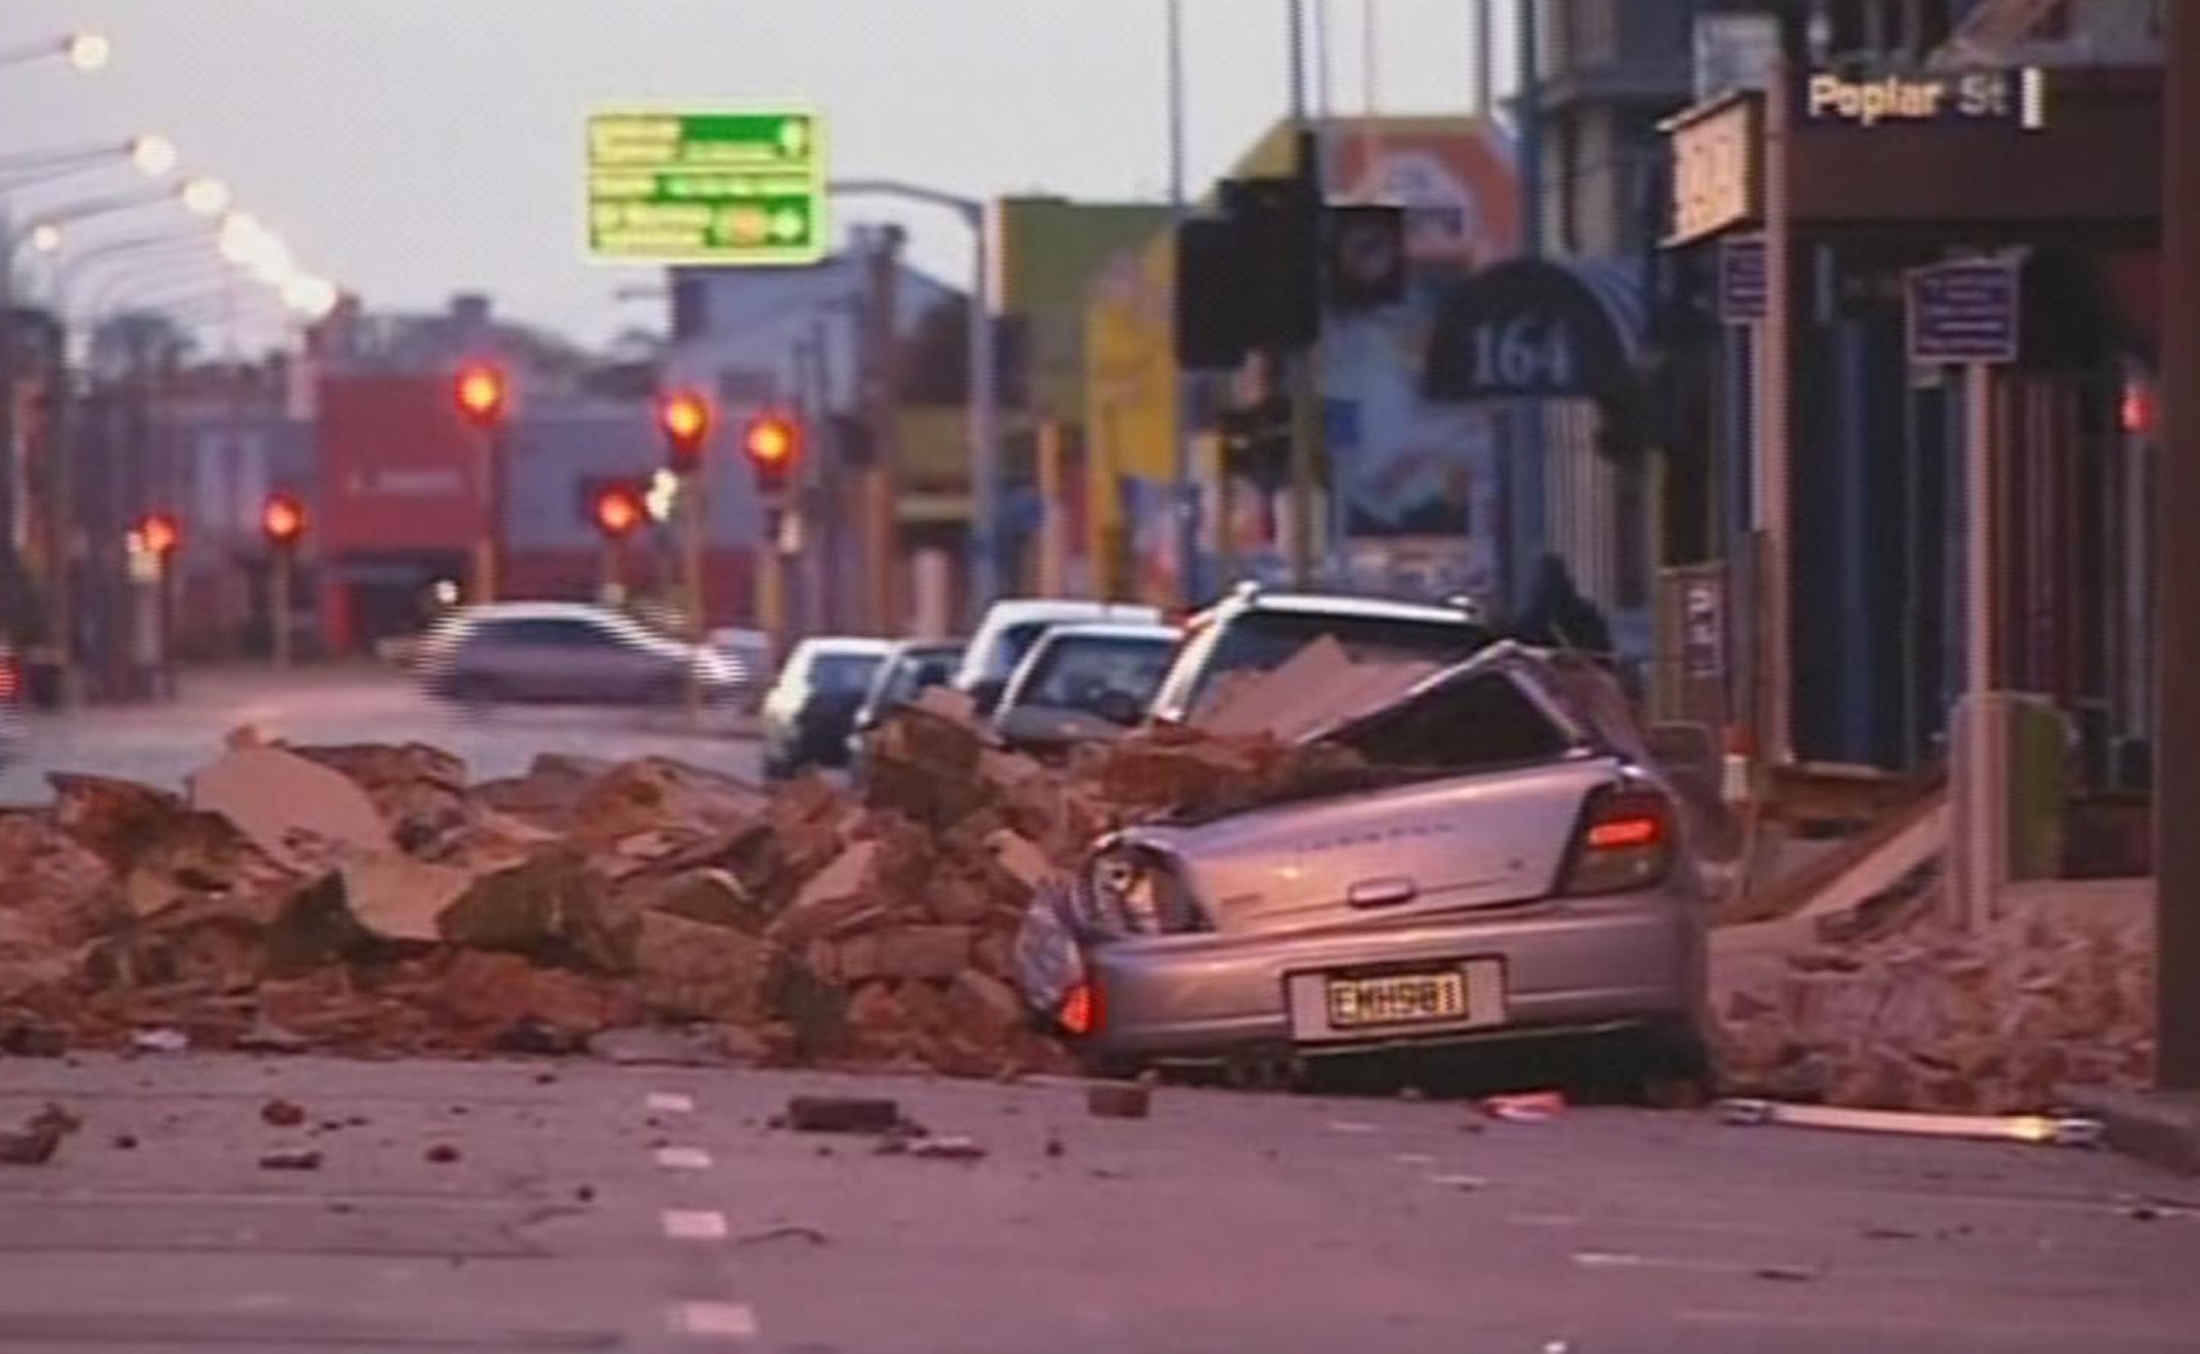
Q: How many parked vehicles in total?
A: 6